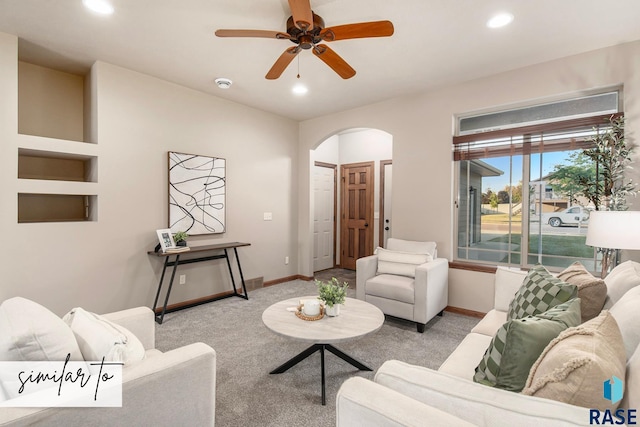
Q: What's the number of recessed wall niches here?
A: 3